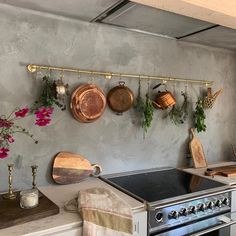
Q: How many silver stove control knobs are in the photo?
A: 7